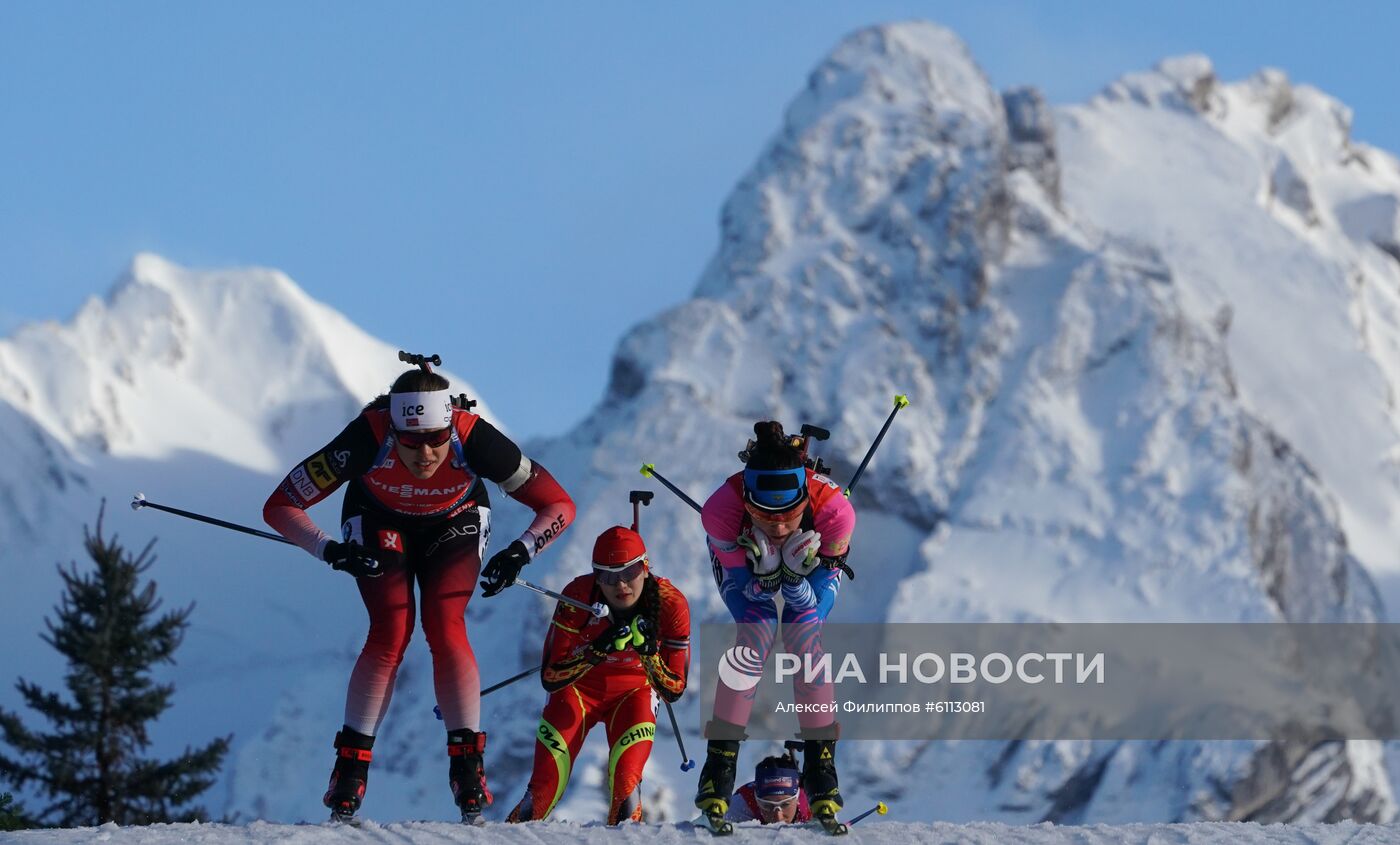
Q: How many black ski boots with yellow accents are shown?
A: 2